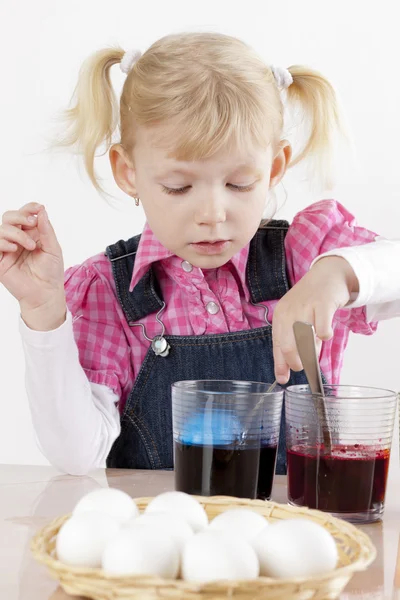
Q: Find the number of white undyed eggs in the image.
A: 8